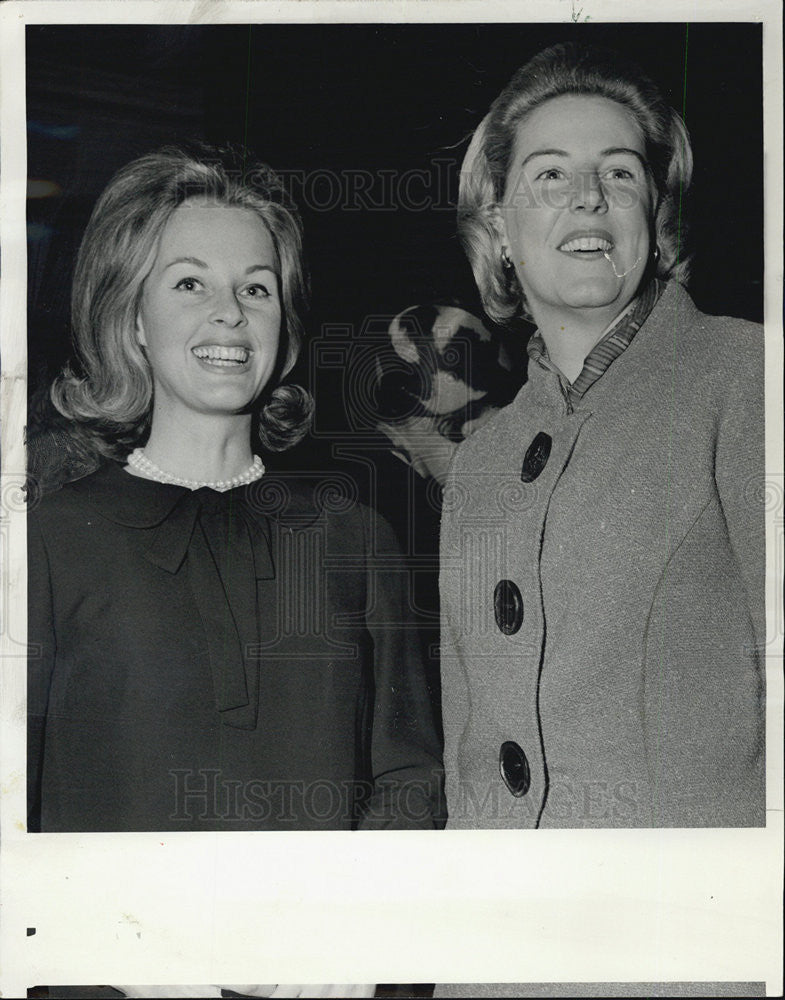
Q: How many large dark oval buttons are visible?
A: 3